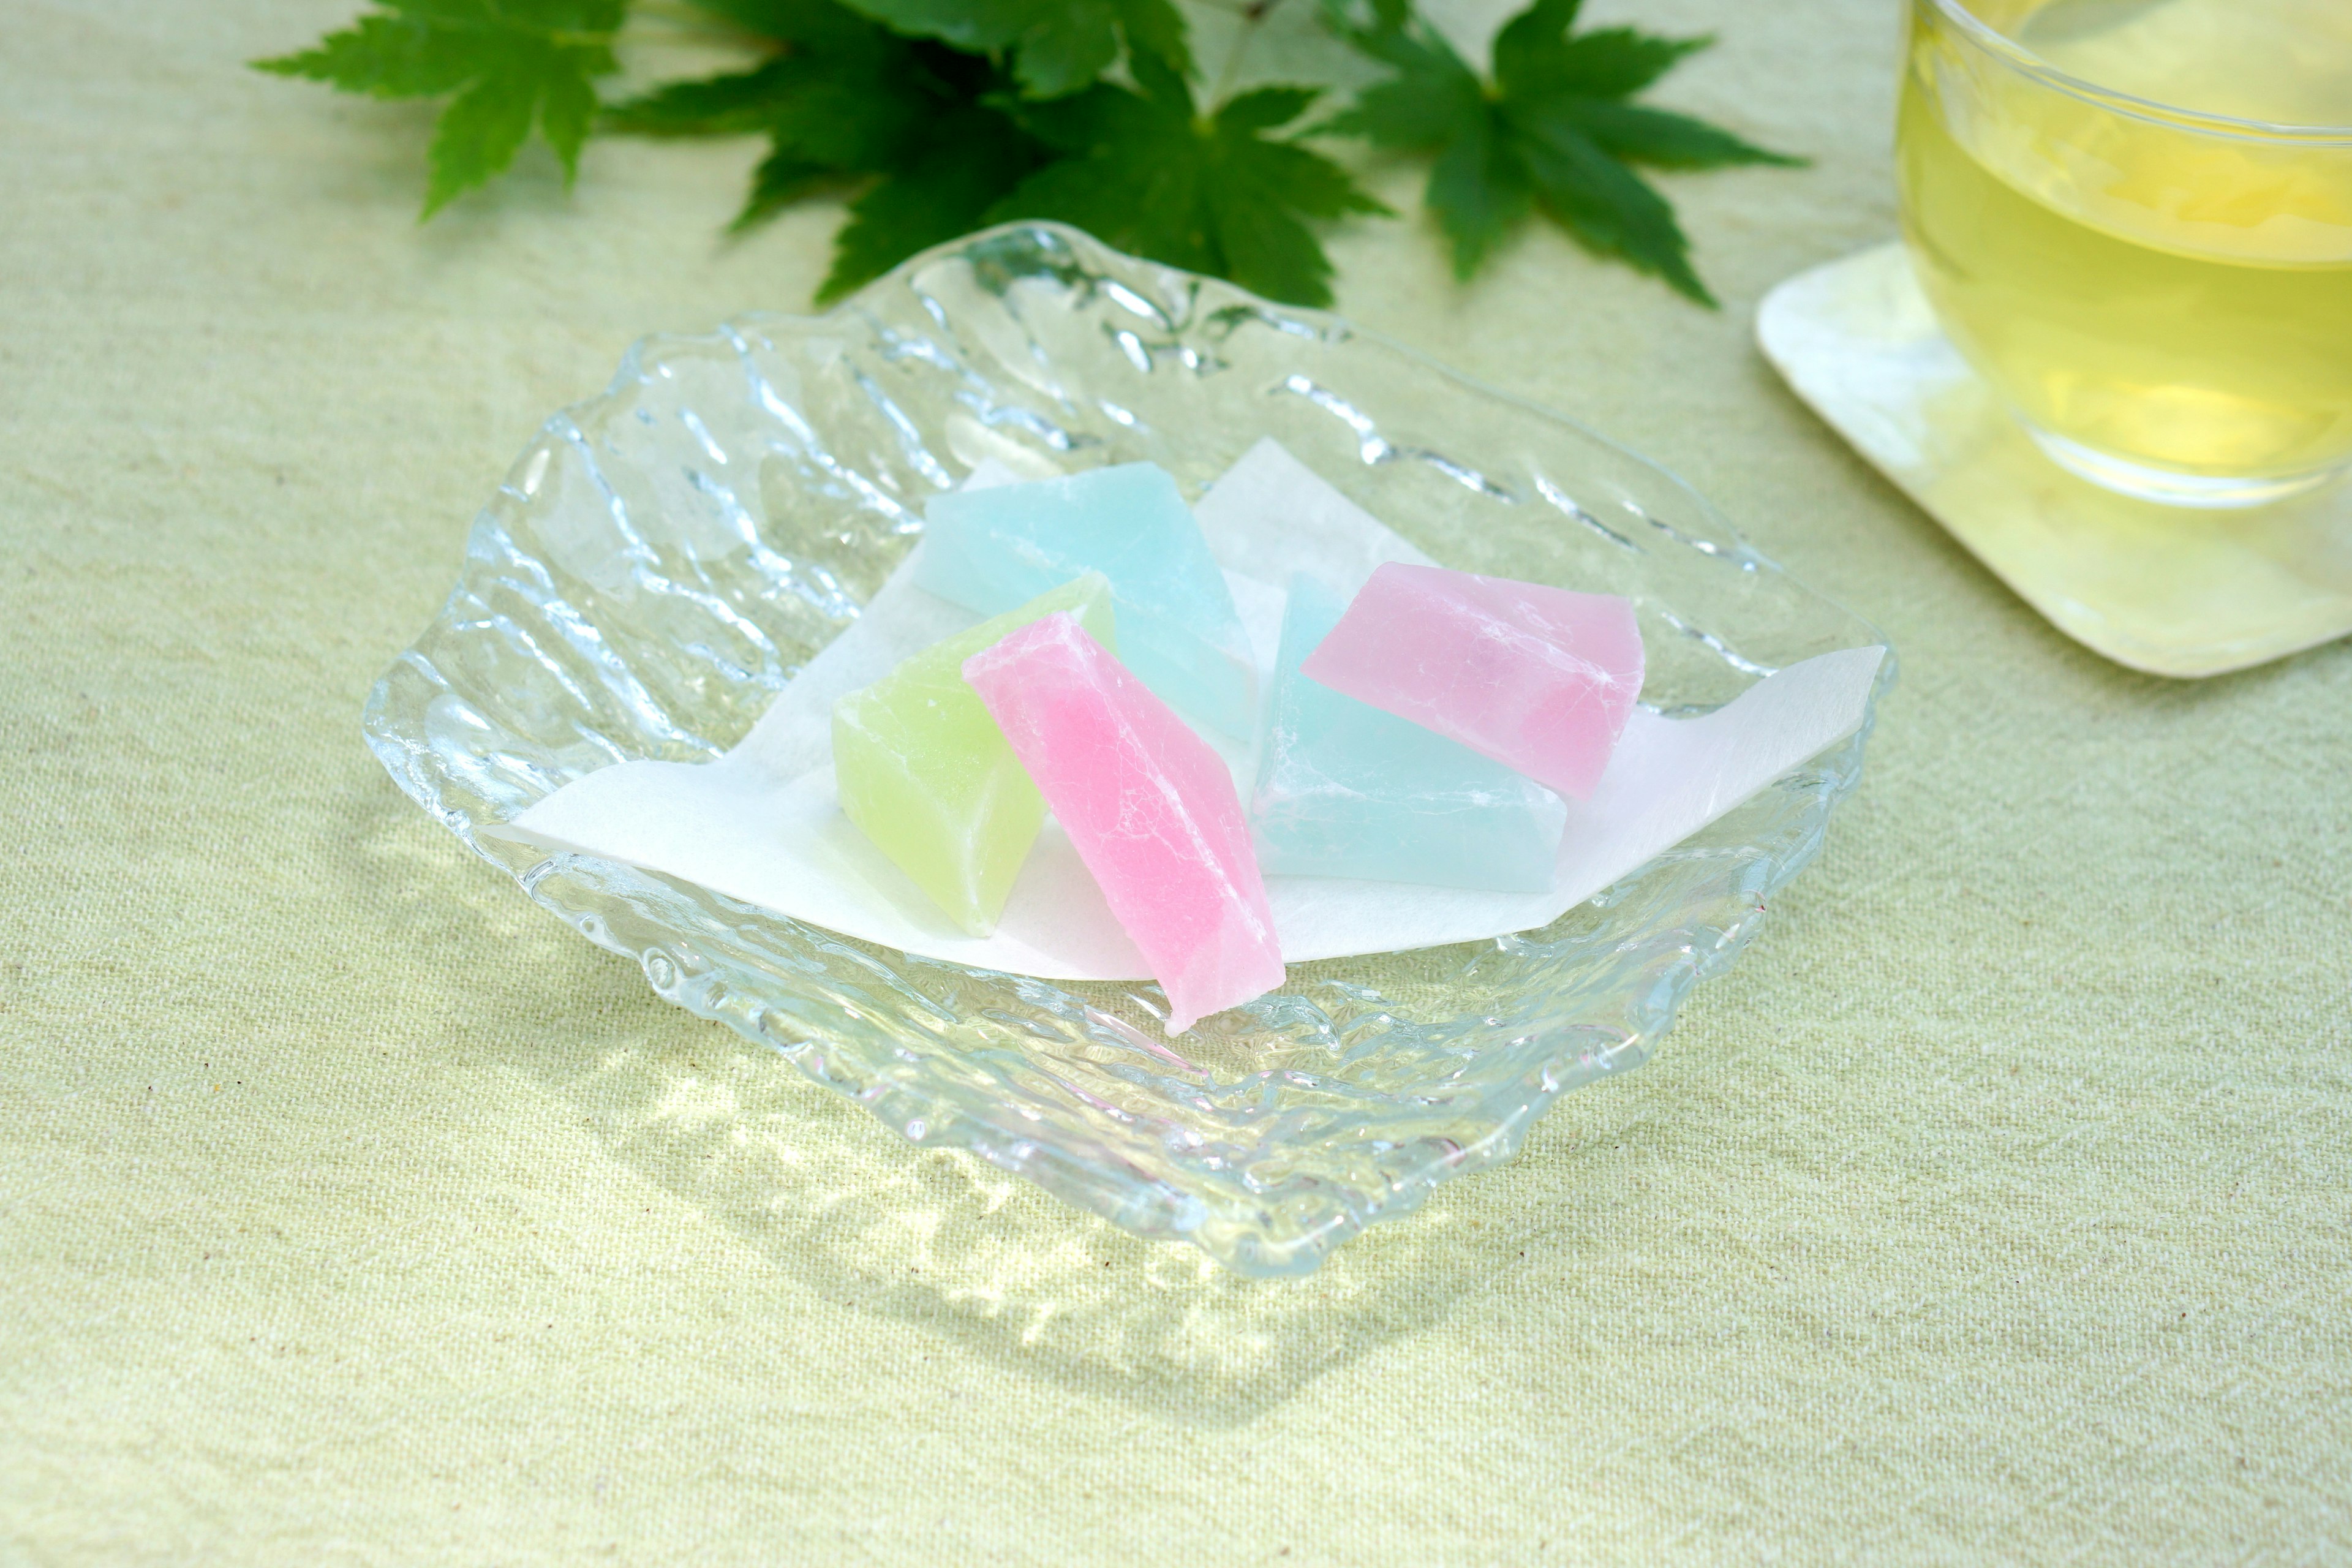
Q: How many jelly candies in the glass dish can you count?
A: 5